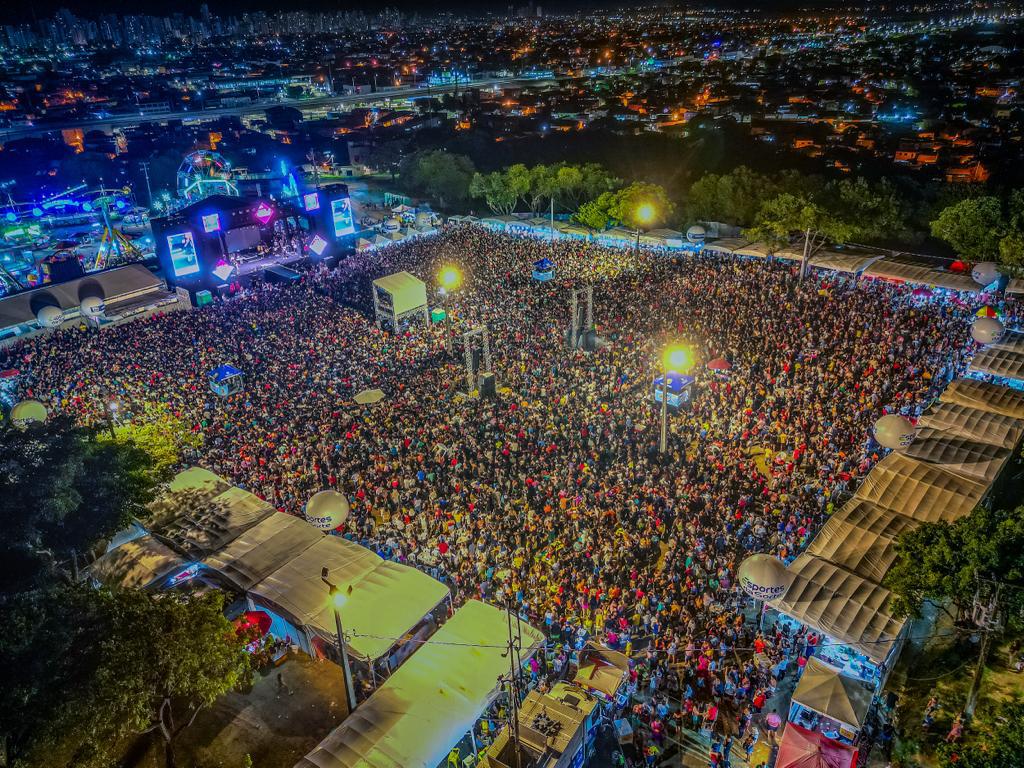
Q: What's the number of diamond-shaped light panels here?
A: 3